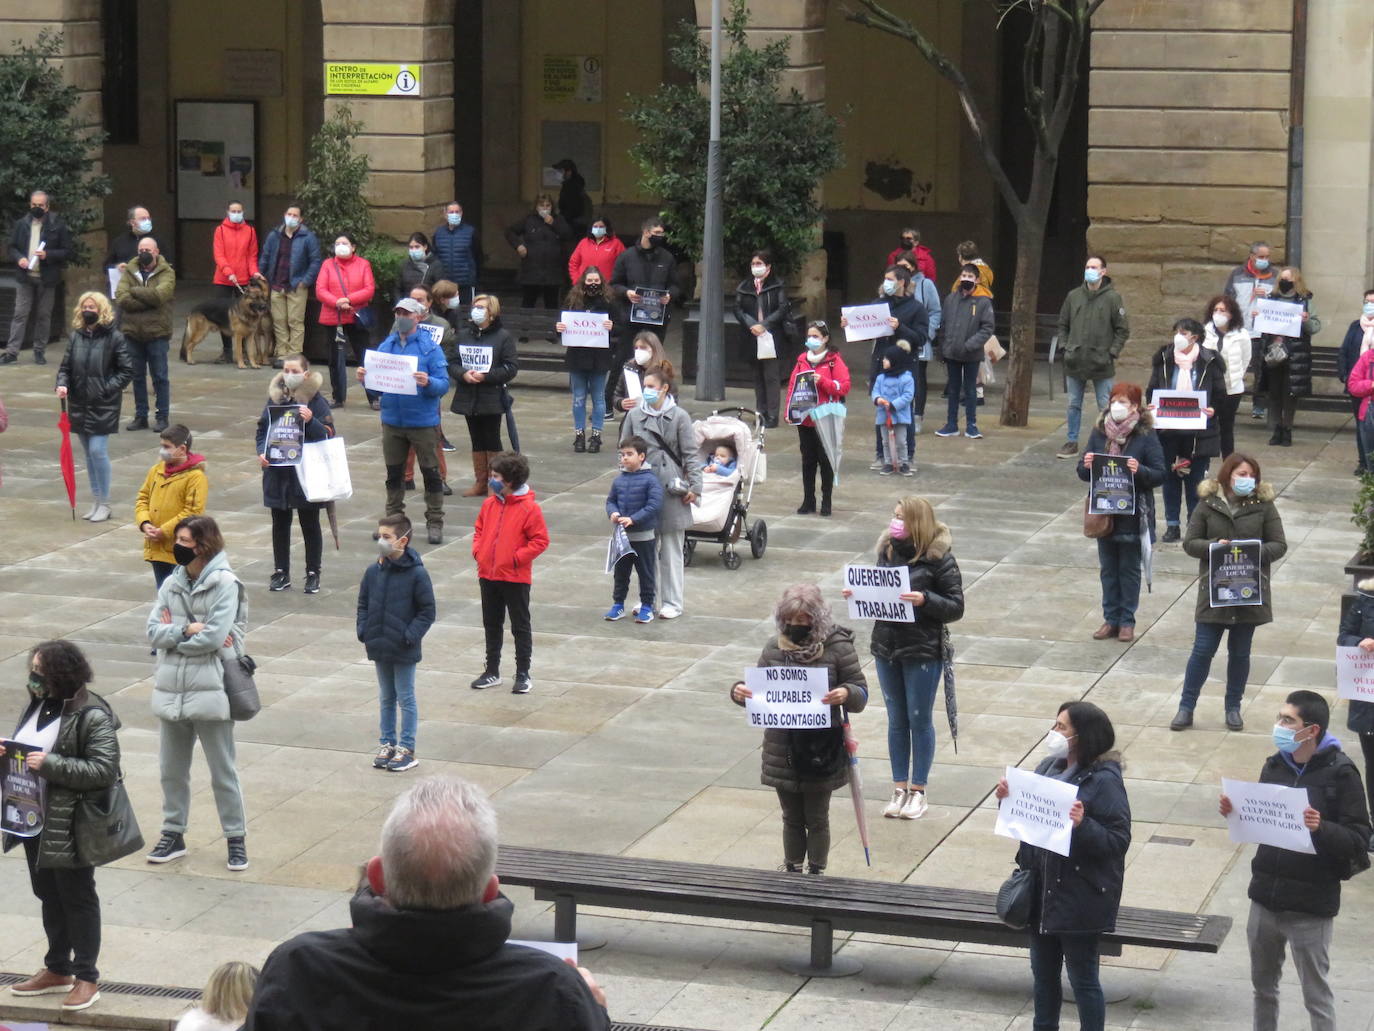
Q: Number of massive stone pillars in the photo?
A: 4